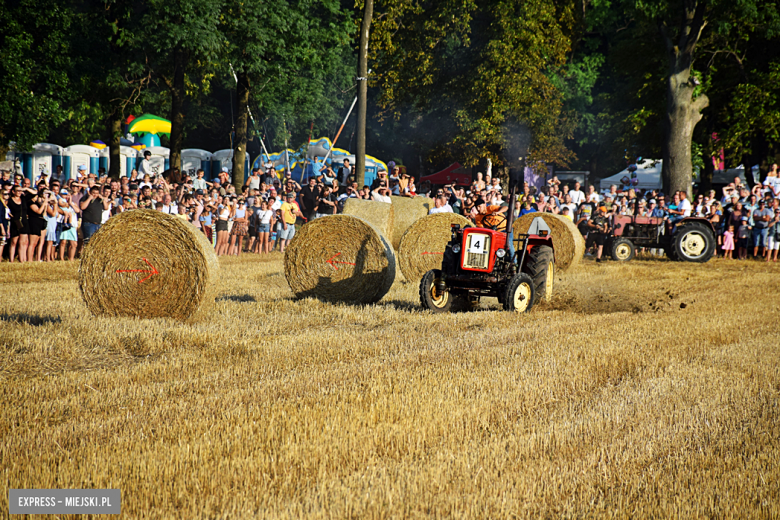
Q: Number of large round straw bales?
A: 6